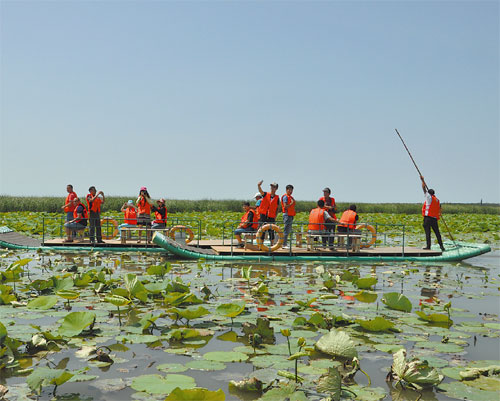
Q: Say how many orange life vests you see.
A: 14